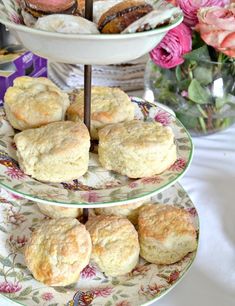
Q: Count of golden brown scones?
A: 9